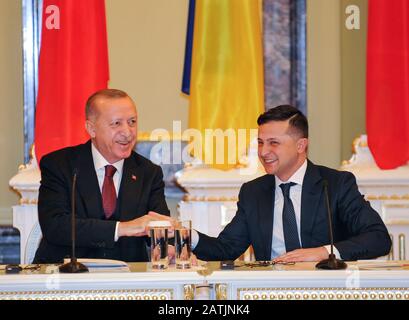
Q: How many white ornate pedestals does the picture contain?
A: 3